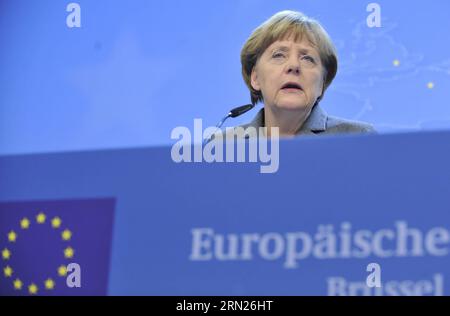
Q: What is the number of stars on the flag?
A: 12